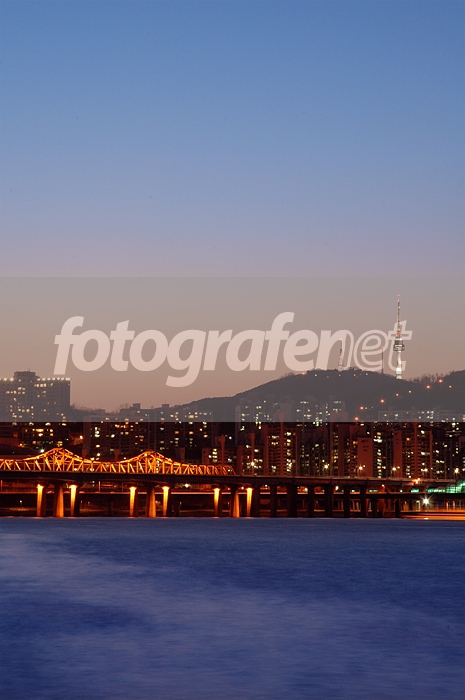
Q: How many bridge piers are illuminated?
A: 9